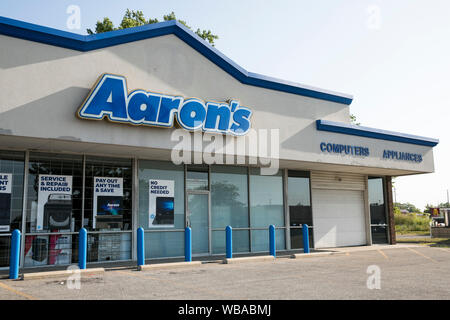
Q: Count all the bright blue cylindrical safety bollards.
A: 7